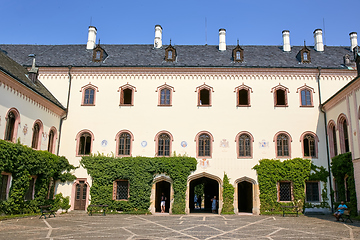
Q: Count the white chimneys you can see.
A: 6